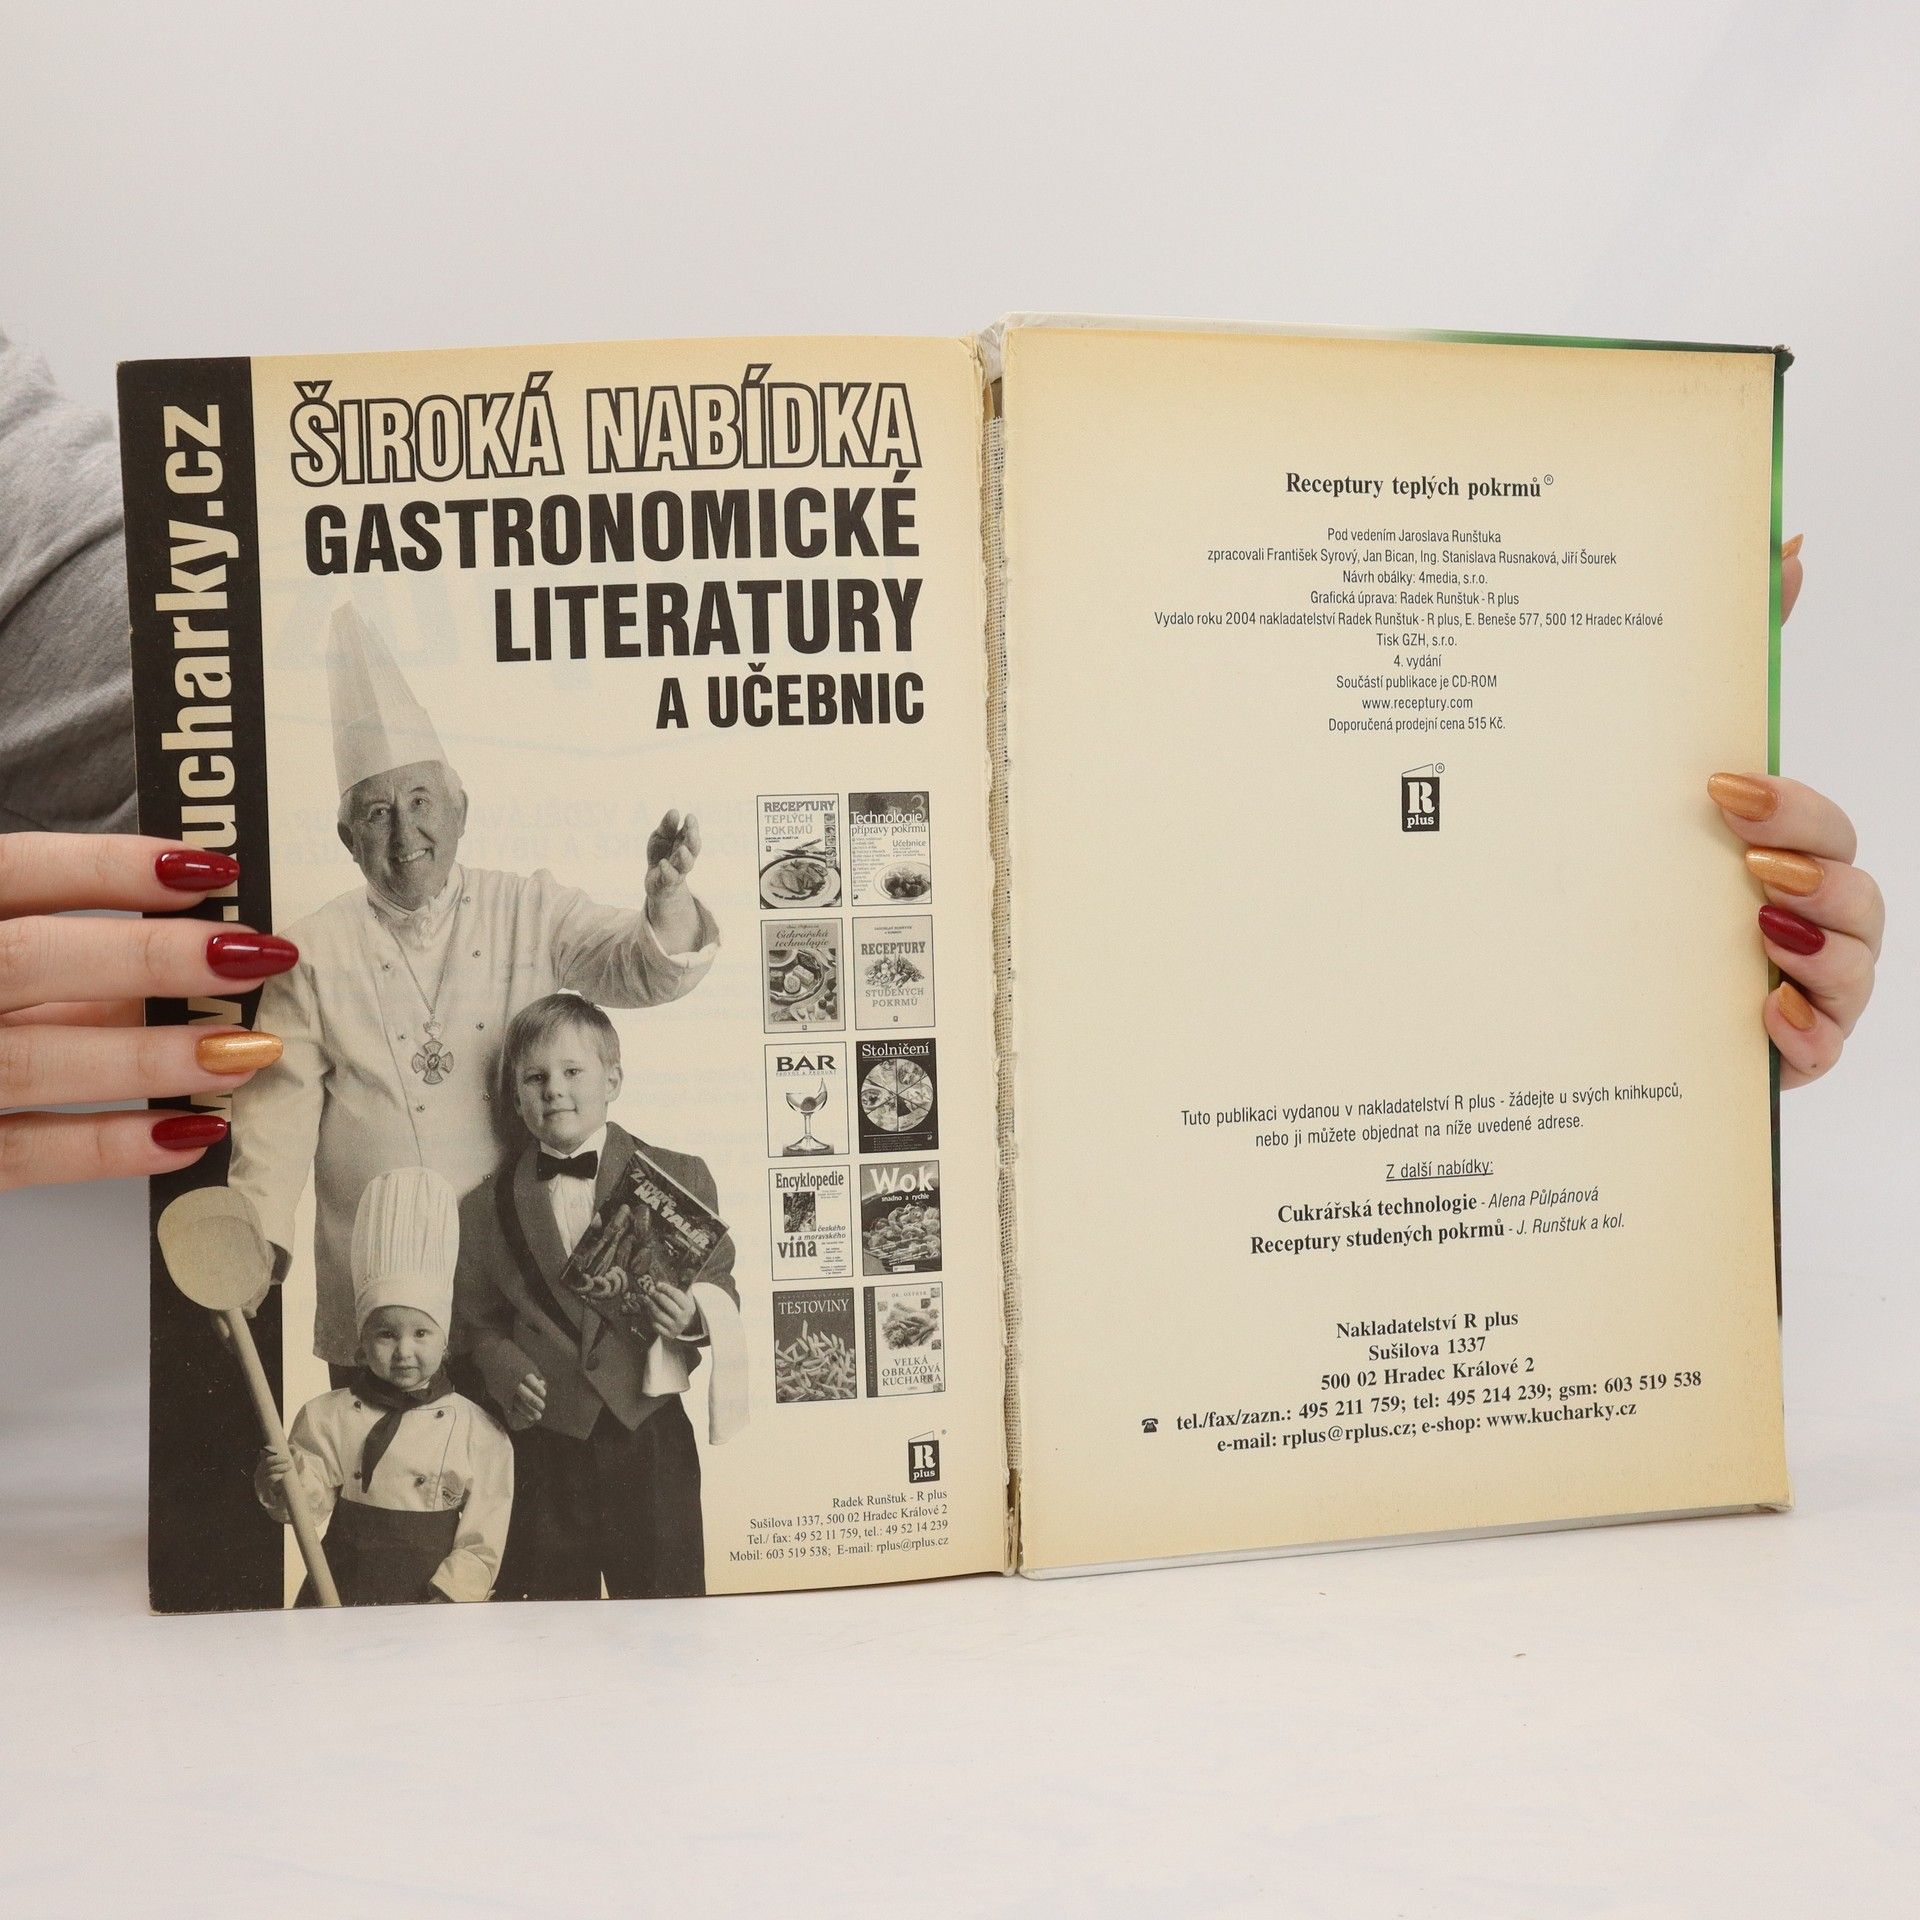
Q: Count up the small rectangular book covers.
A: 10